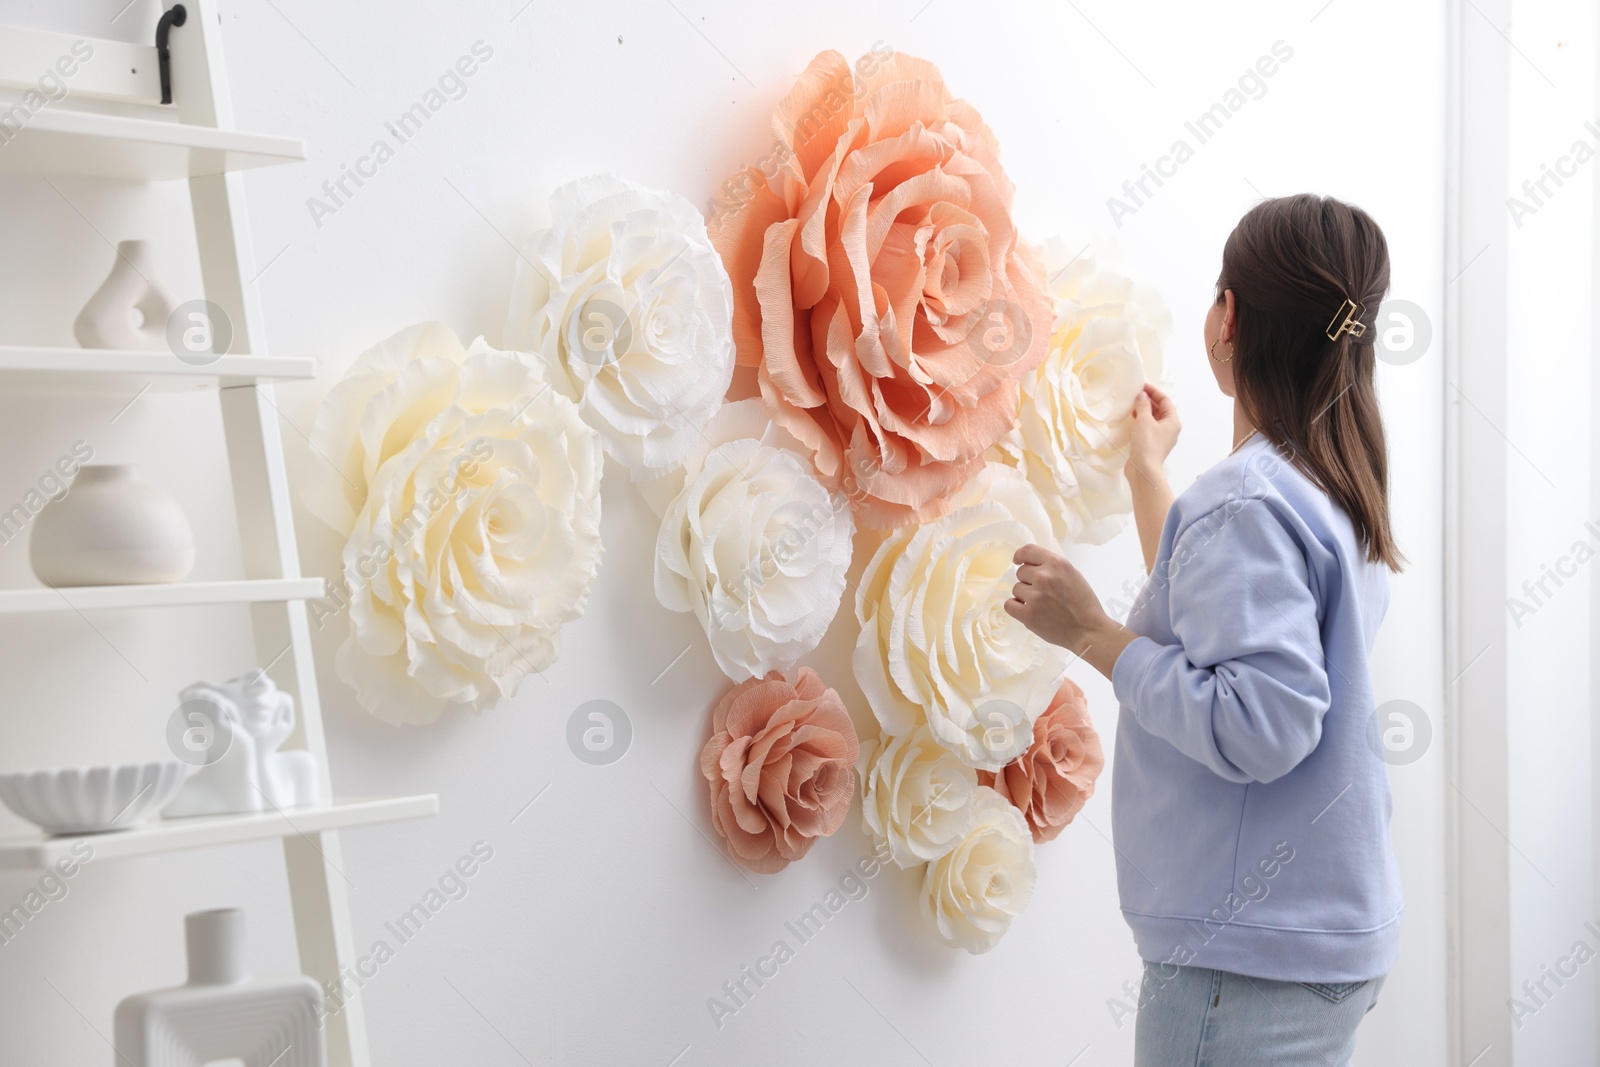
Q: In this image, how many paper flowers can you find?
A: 10